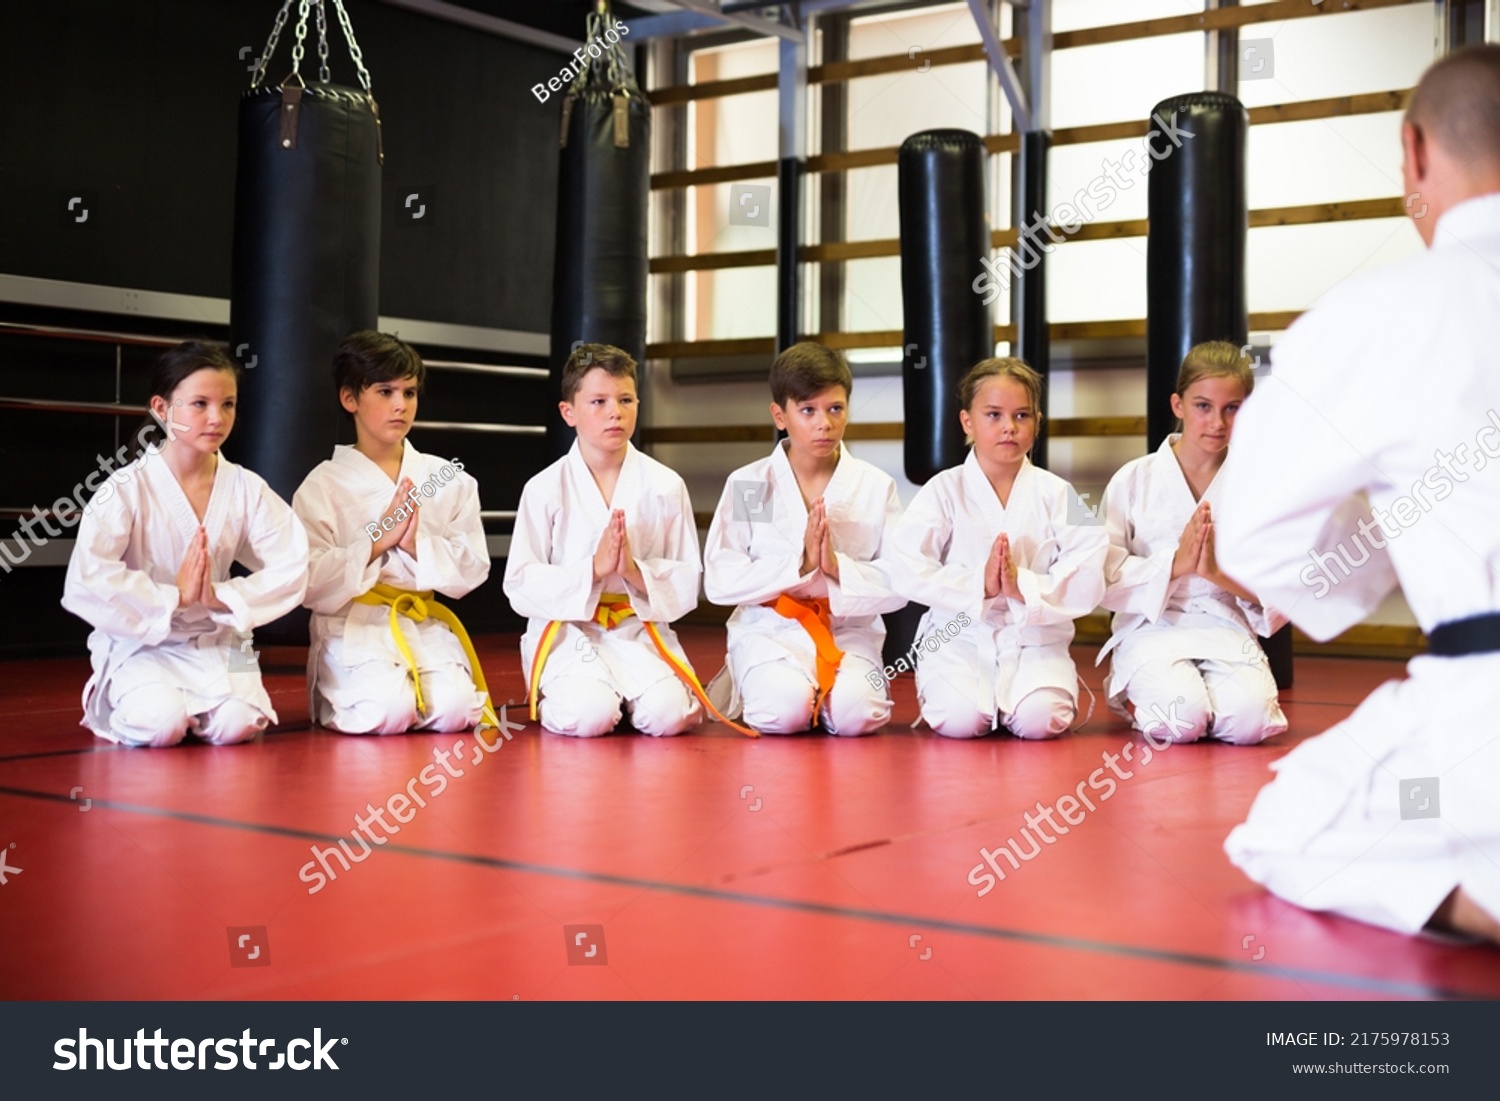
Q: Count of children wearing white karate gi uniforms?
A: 6